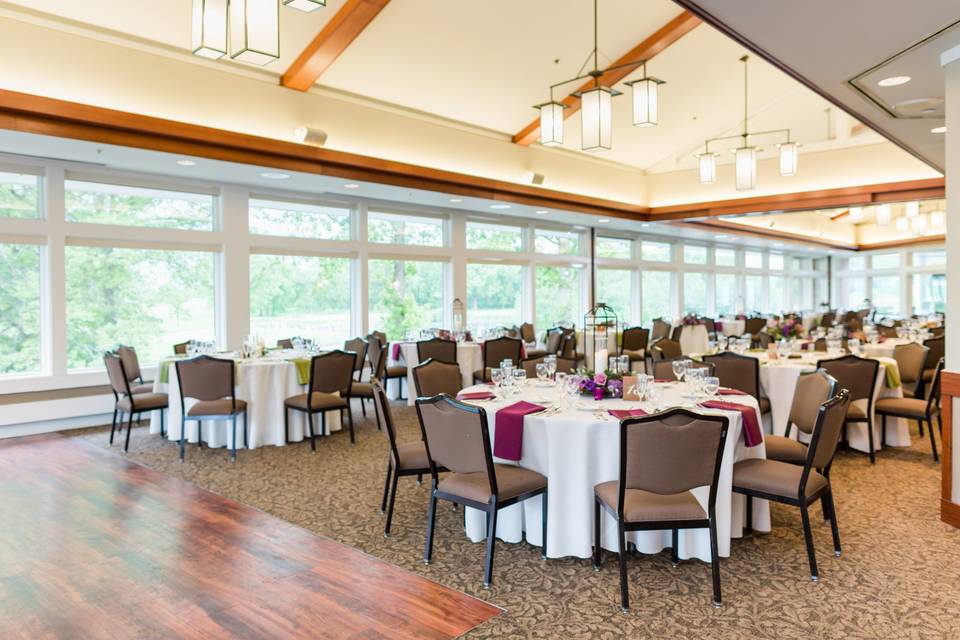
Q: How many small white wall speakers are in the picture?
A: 2